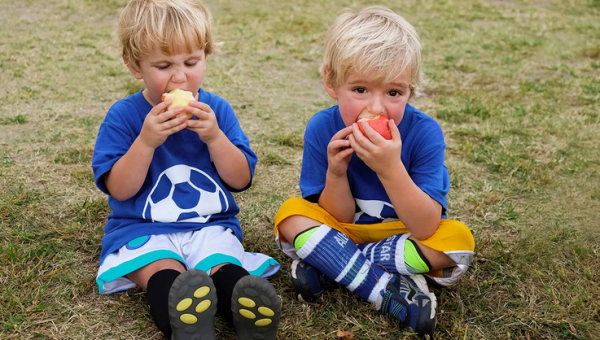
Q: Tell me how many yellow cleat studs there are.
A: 8